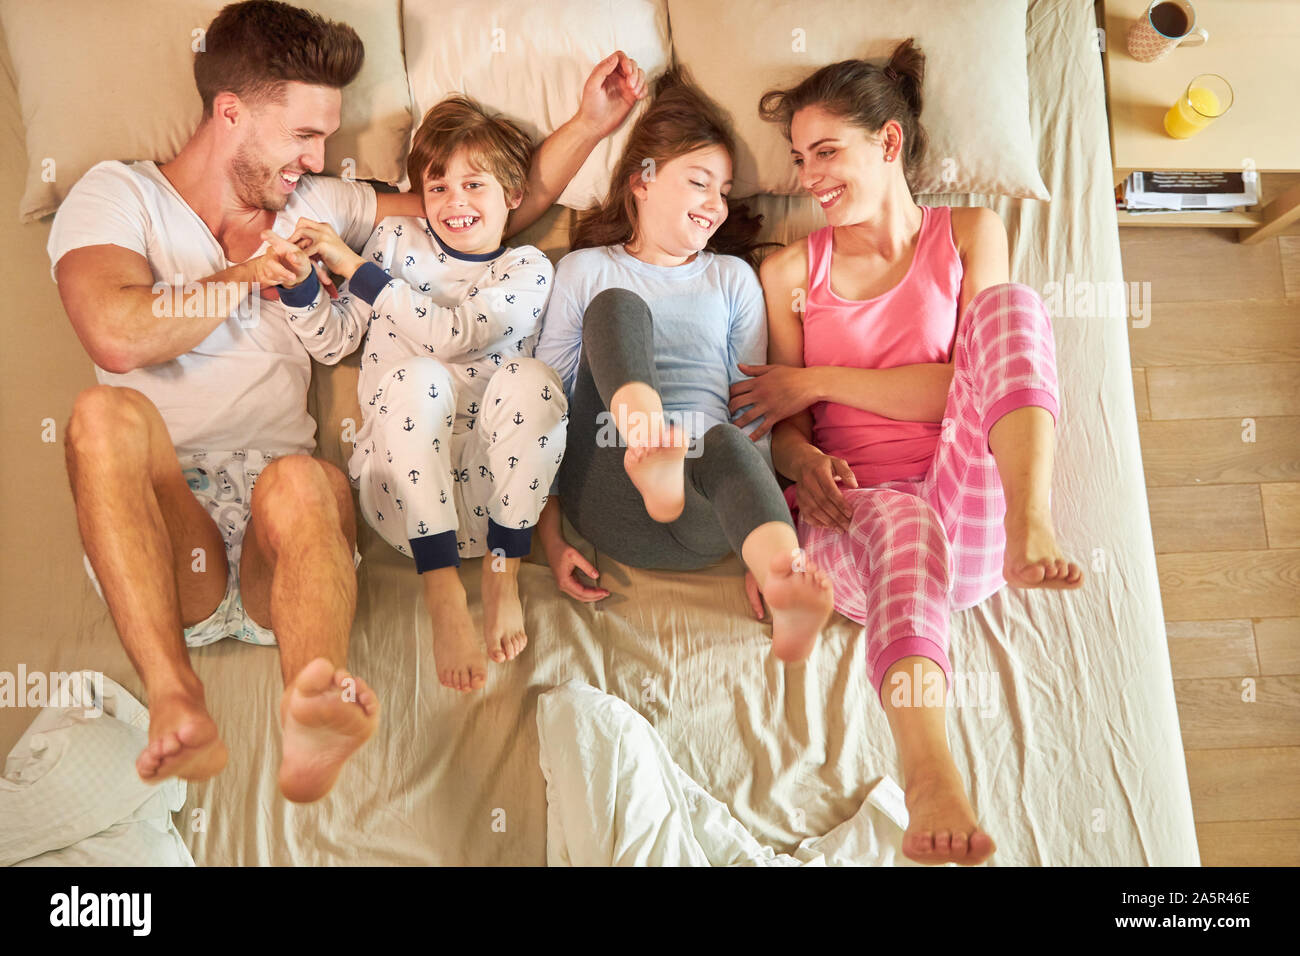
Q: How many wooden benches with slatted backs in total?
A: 0